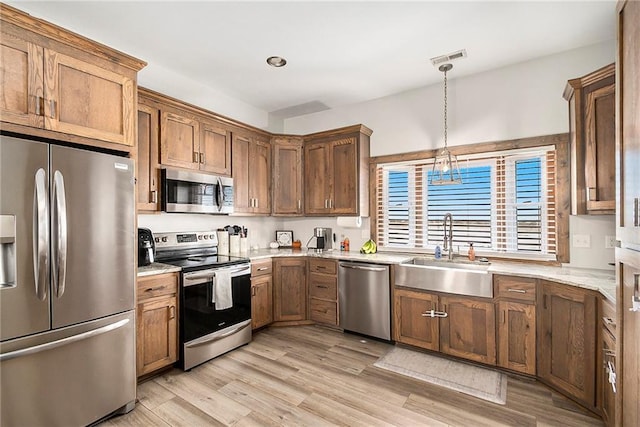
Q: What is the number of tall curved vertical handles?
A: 2